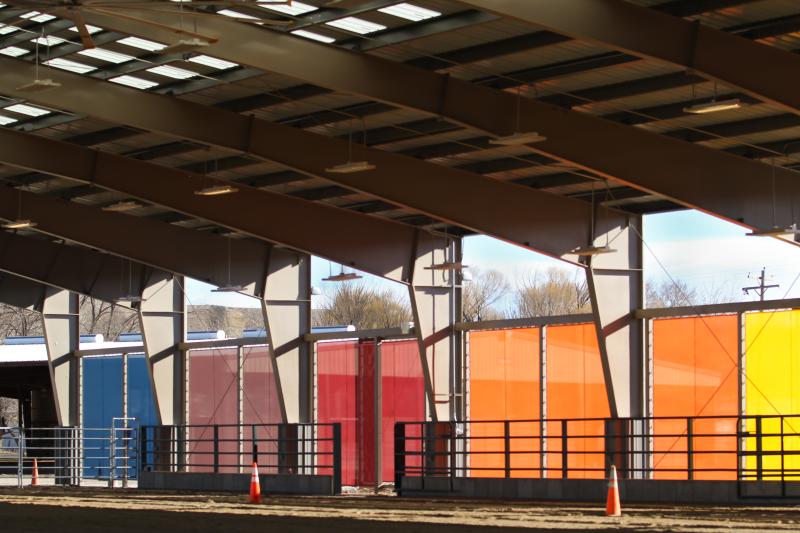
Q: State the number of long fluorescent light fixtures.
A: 14